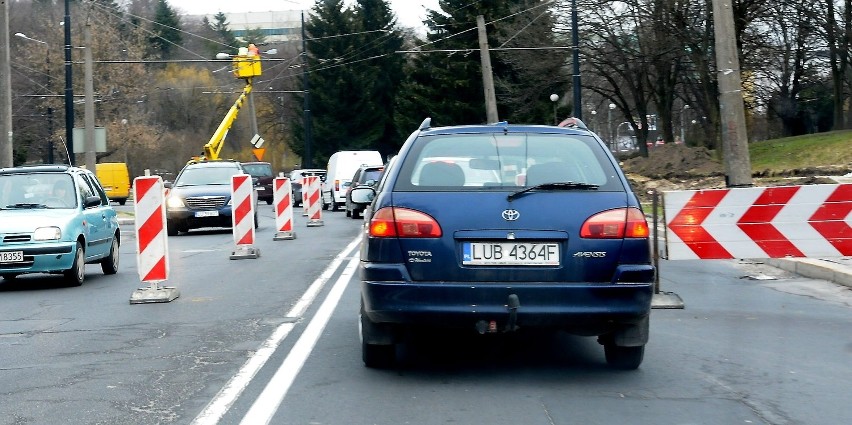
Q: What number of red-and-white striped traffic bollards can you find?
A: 5